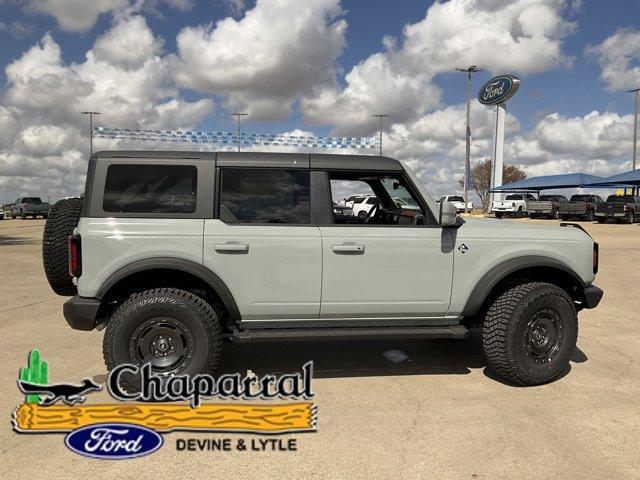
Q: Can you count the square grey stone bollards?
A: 0